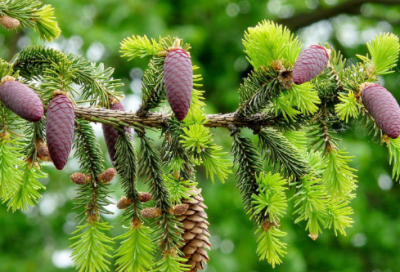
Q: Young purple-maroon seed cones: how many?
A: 6